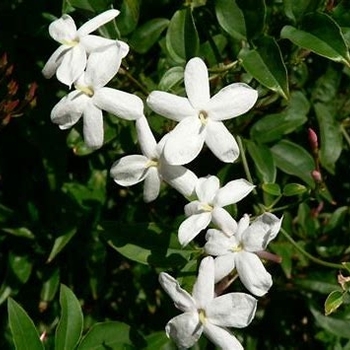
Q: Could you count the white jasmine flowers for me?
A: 7